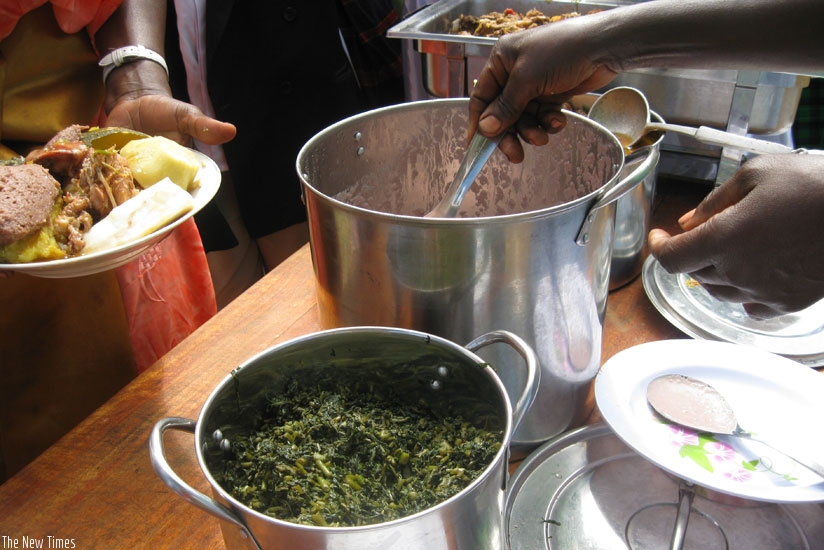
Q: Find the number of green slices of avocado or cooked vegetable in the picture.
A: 1